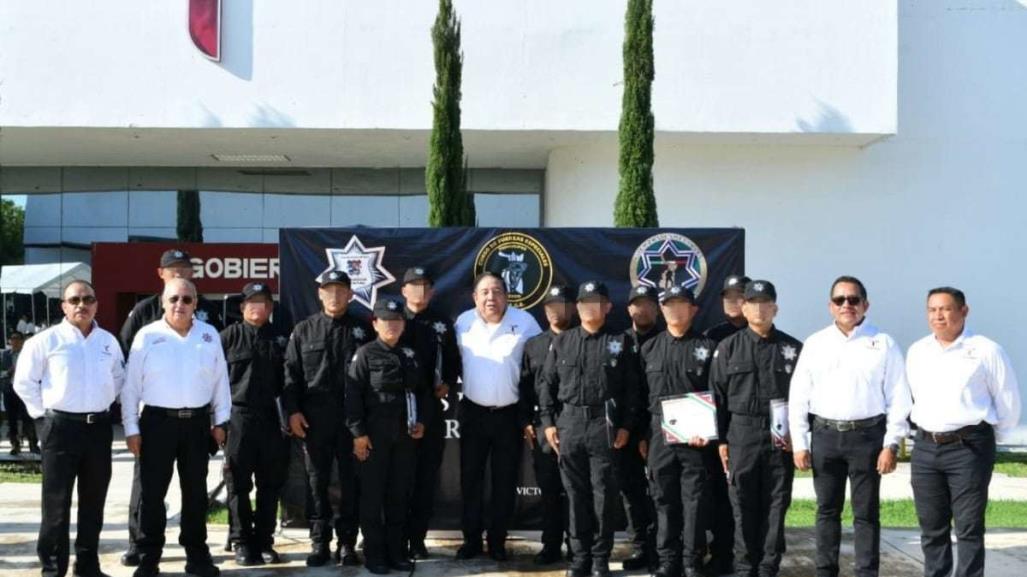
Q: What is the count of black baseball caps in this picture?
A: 11